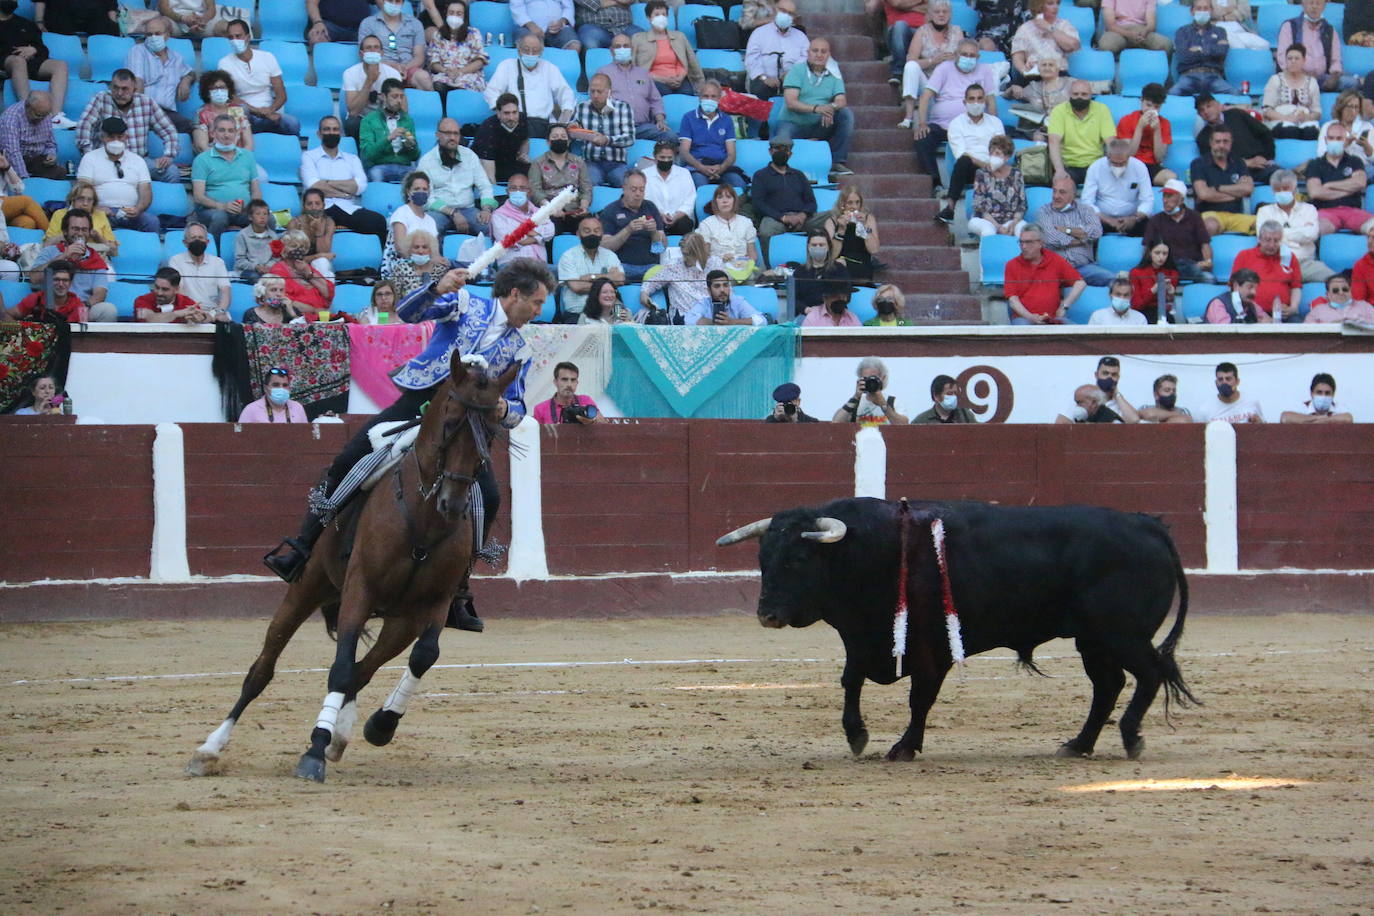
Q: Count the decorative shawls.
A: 5